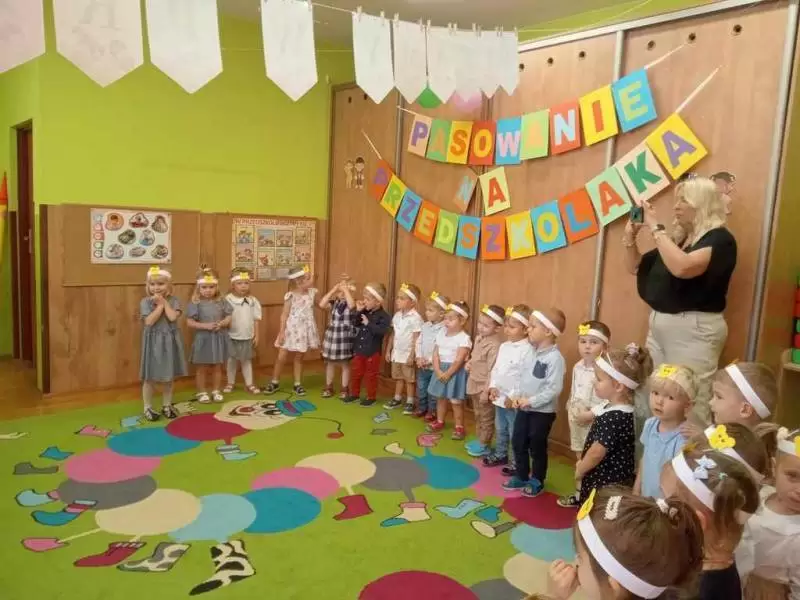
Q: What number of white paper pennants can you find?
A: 10